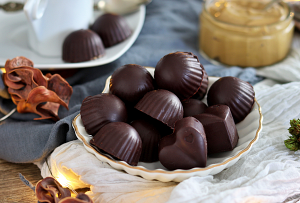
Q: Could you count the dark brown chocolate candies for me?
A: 13